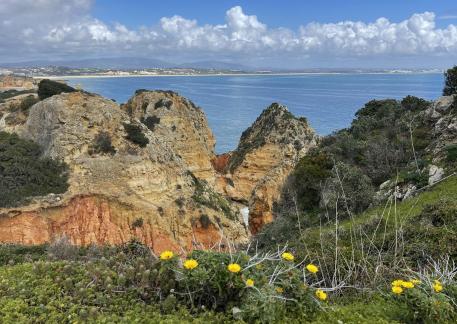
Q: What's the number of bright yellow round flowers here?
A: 11